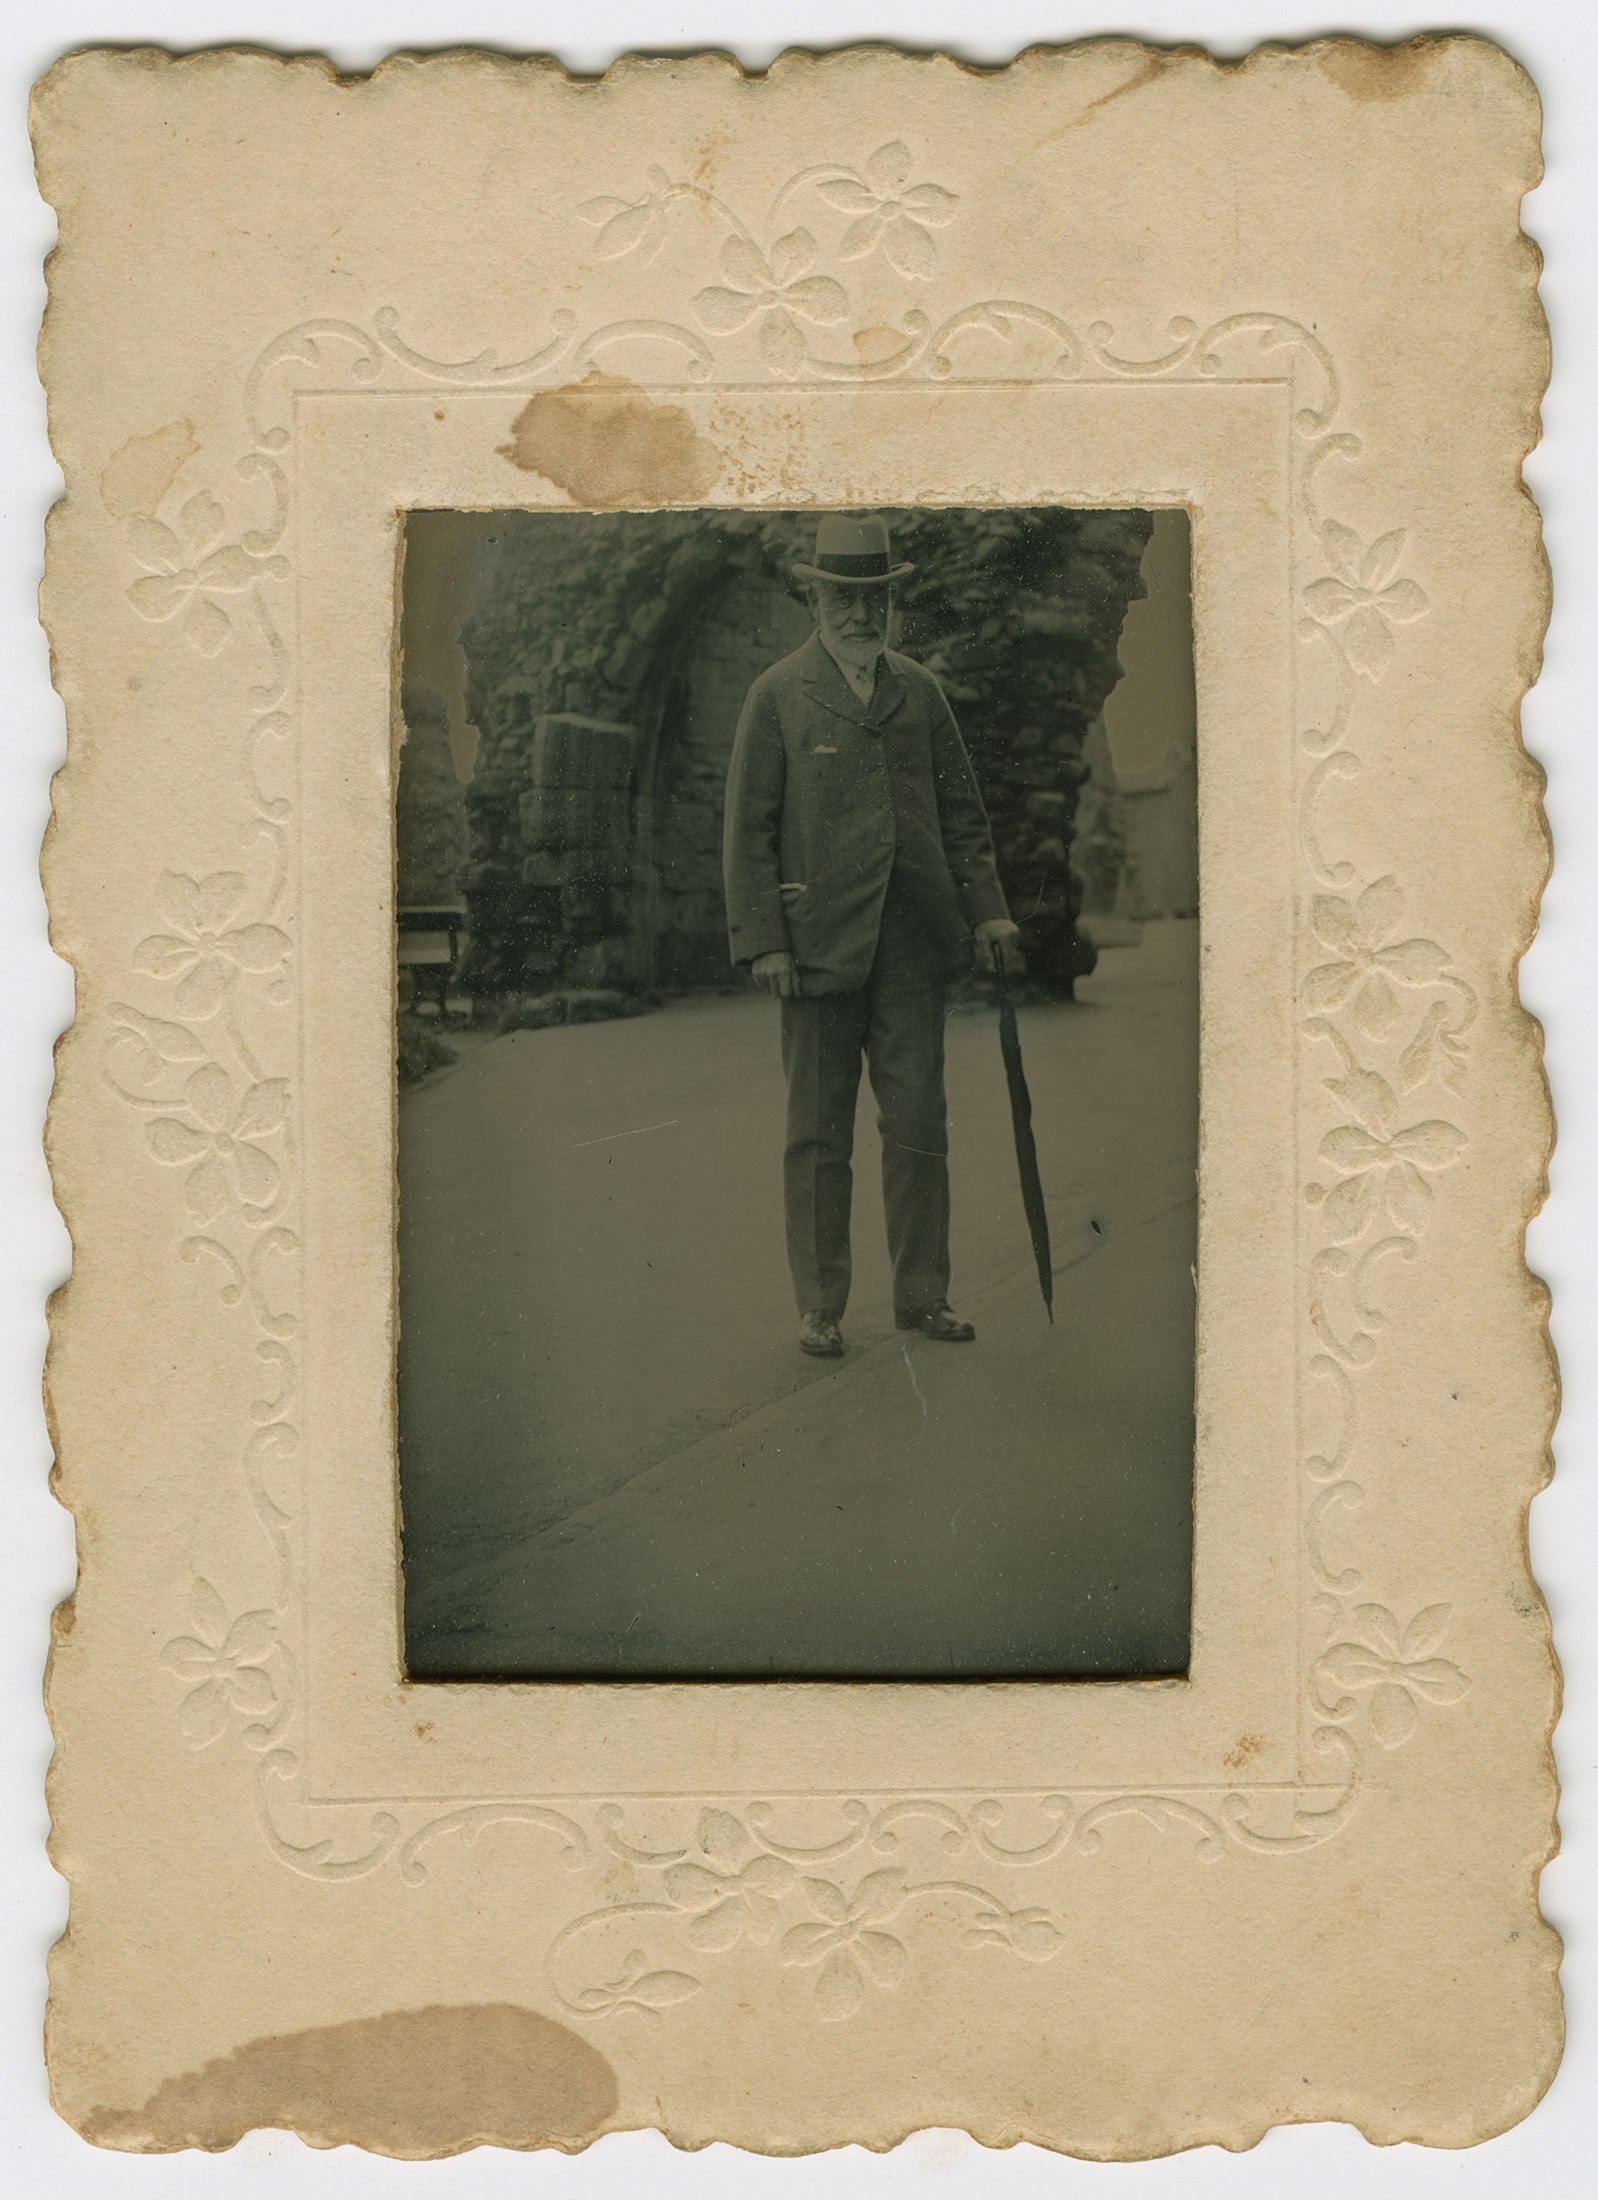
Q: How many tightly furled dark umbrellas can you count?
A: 1